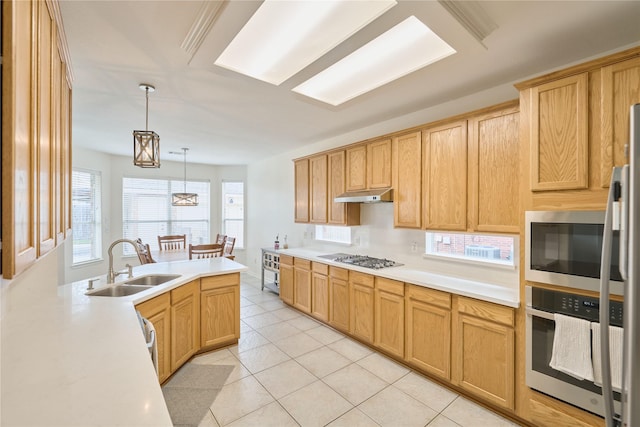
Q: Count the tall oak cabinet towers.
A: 1